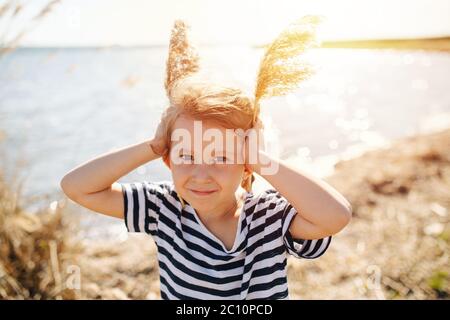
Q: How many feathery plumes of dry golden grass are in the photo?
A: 2